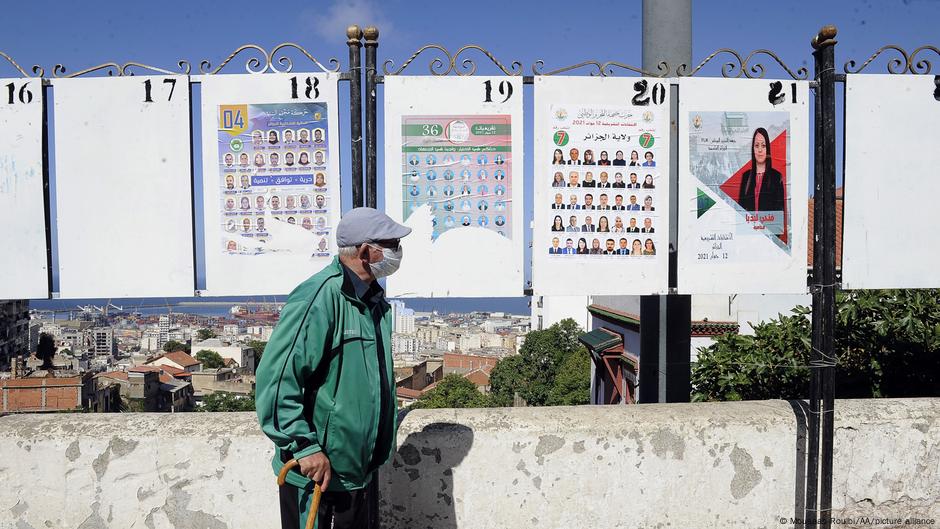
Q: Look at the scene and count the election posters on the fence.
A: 4